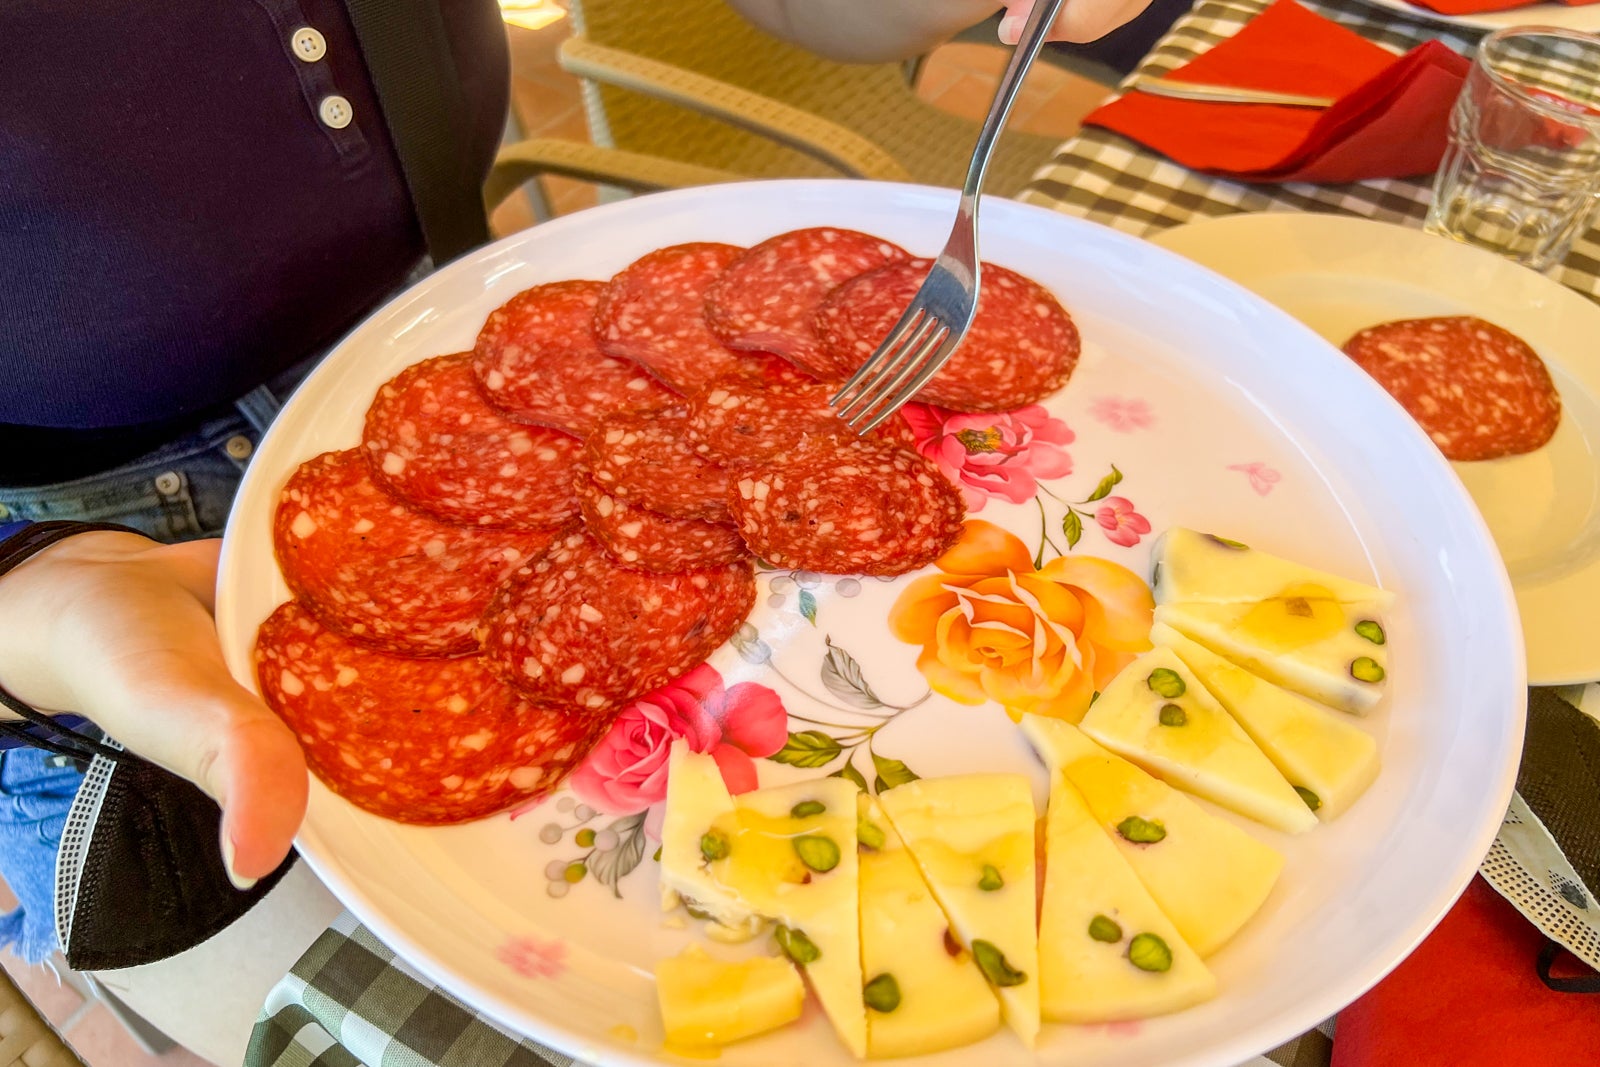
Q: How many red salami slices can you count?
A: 13